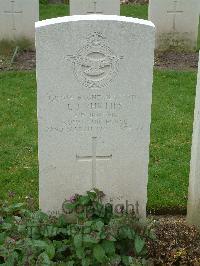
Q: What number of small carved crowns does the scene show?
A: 1